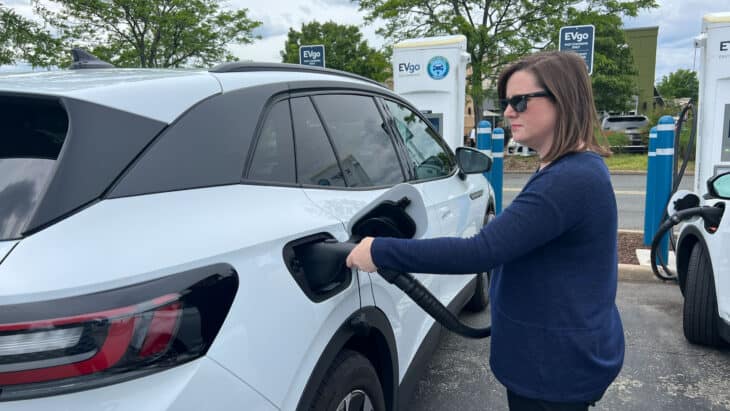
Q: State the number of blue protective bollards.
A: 4